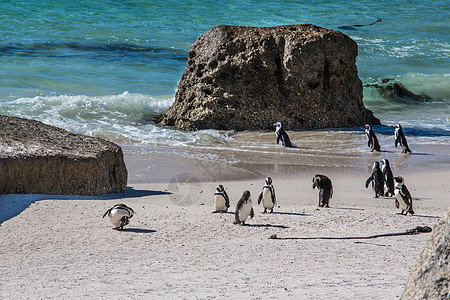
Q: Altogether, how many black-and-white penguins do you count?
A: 11